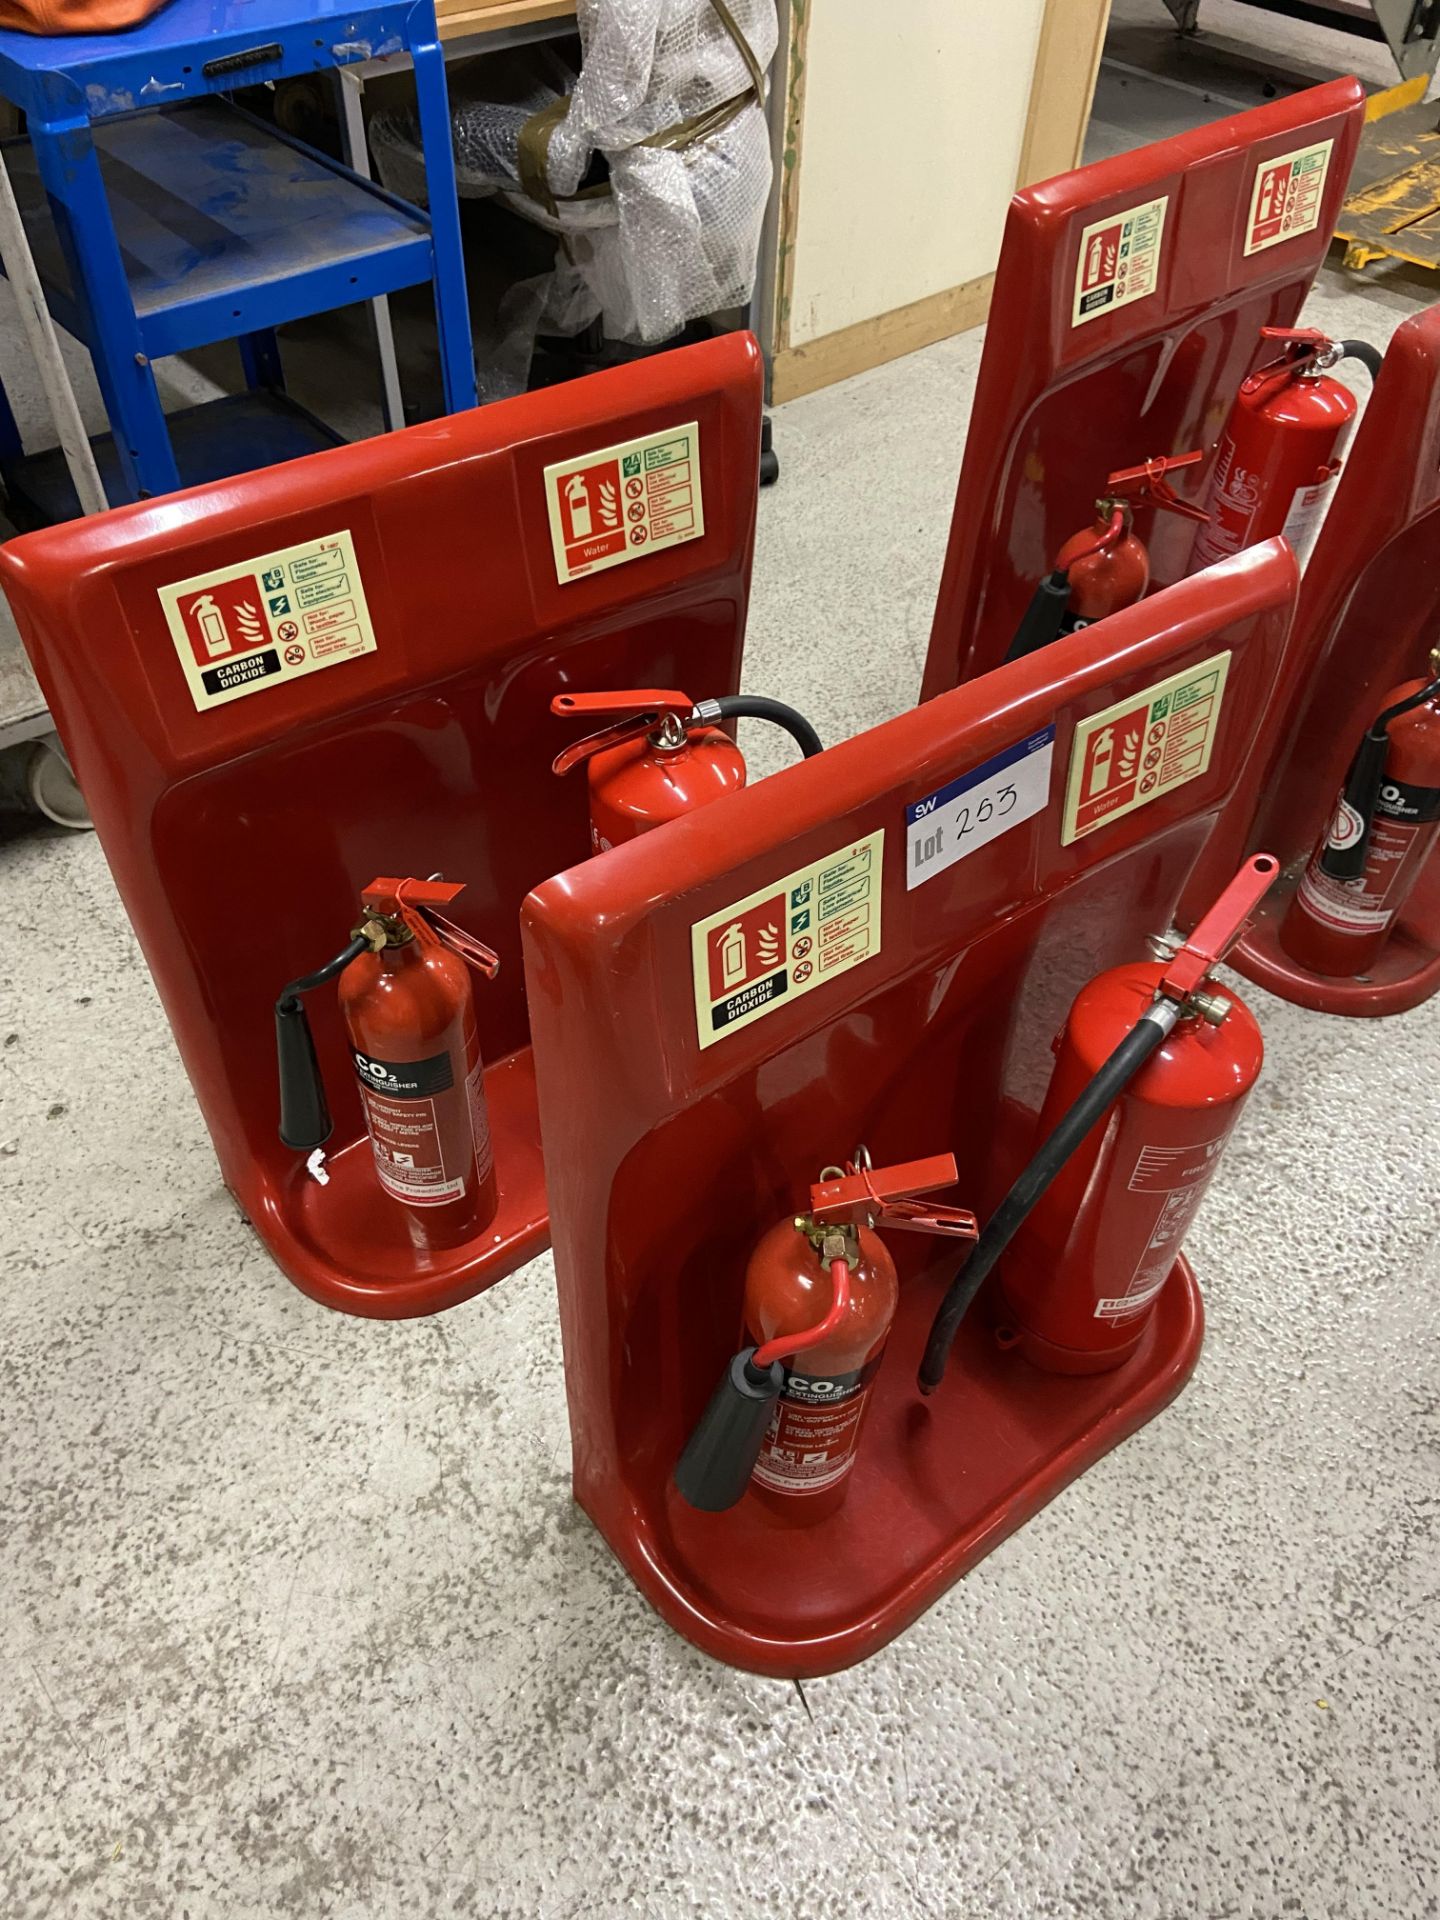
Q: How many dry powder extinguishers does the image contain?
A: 0